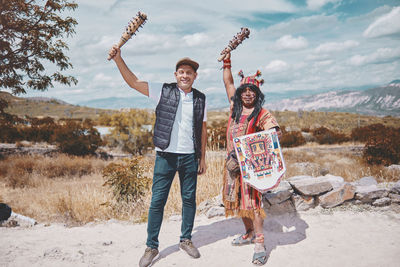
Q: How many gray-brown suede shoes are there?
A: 2